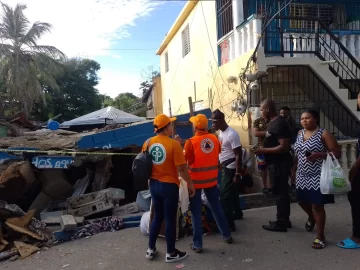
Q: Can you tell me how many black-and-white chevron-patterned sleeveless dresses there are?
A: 1